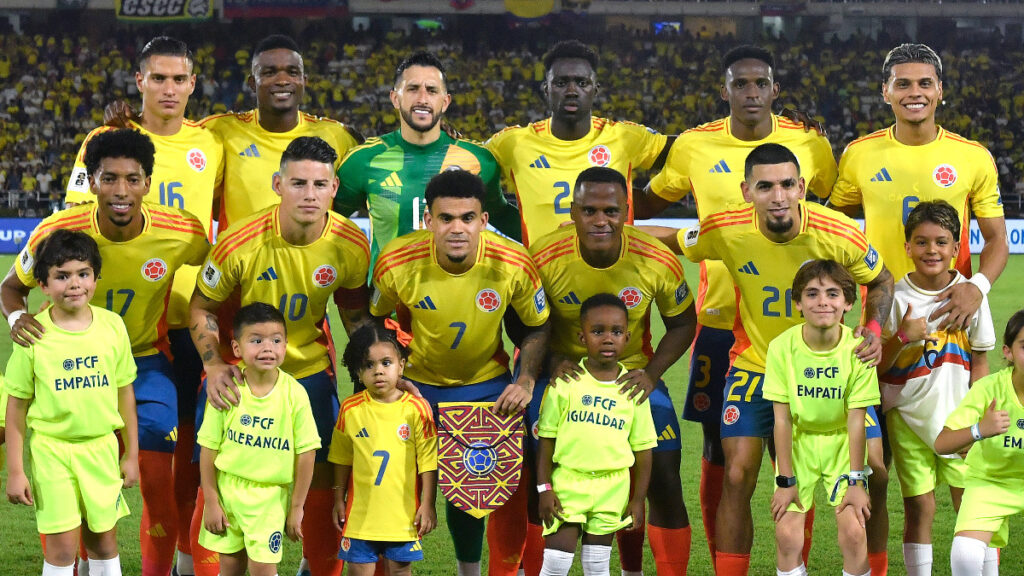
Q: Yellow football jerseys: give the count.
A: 11